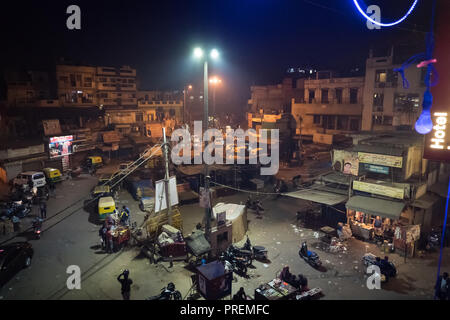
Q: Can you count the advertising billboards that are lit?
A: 1